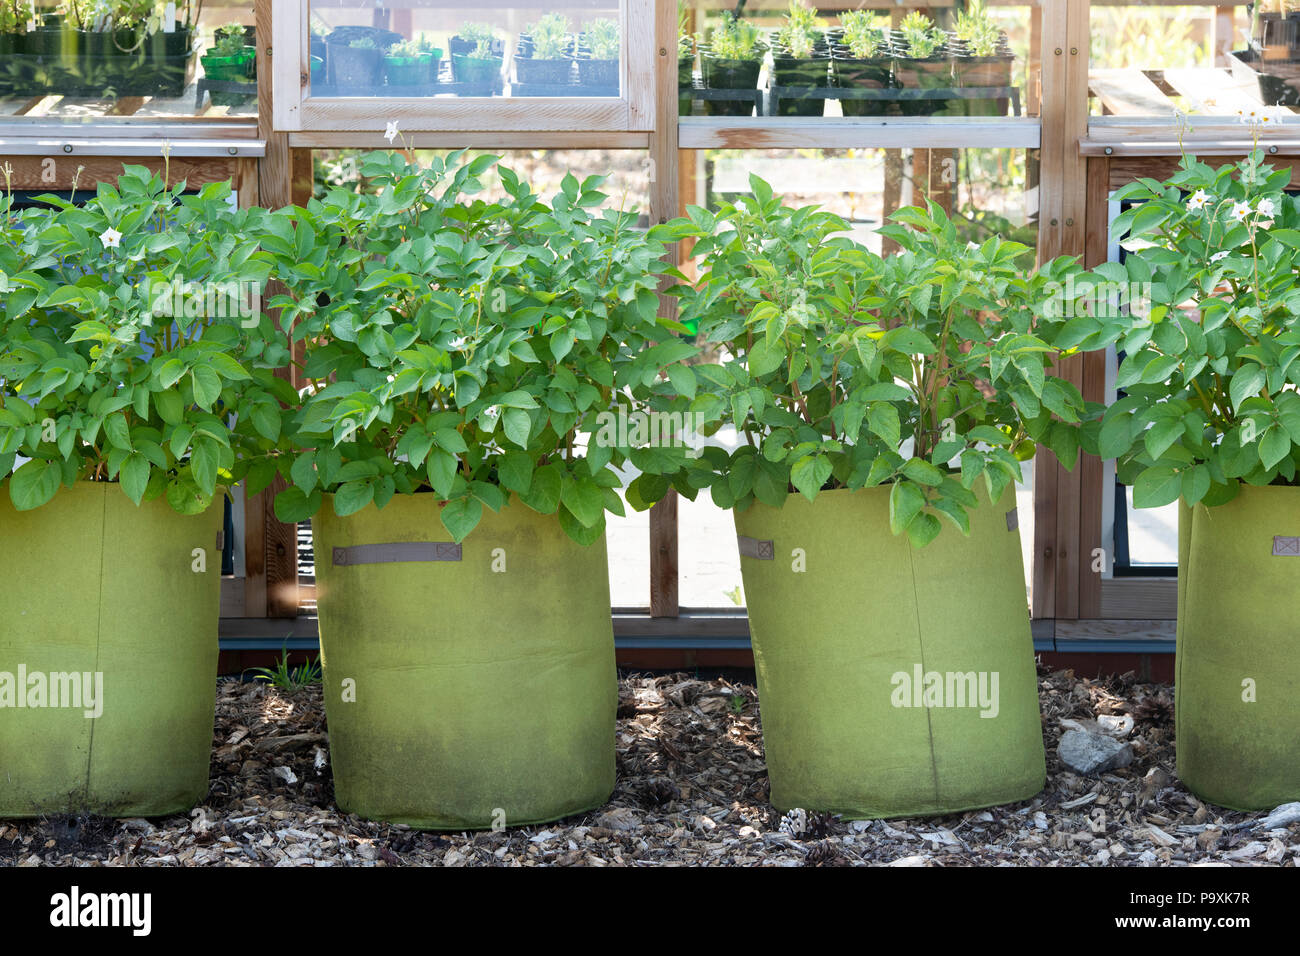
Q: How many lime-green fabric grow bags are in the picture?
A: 4